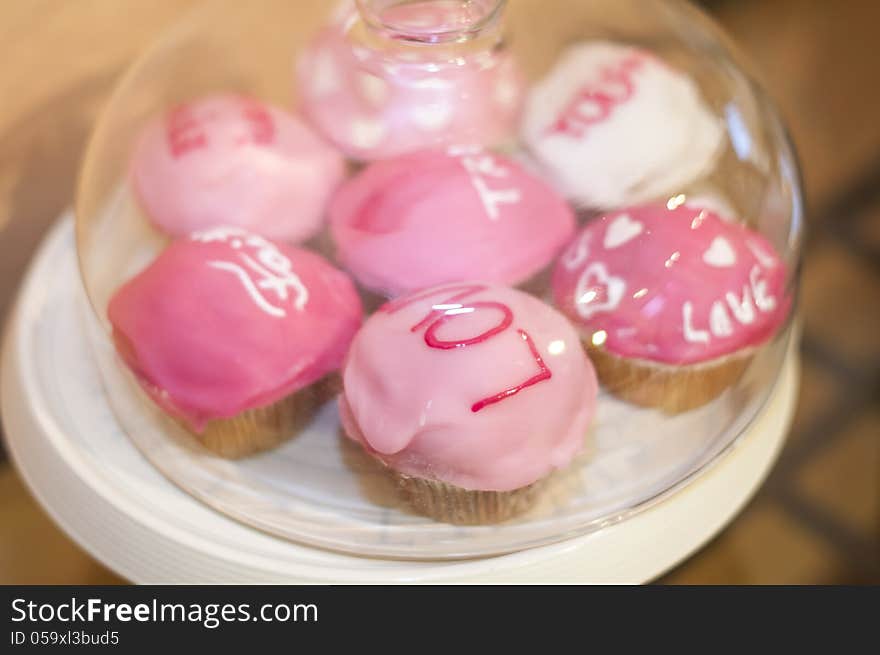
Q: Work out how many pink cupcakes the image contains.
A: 6